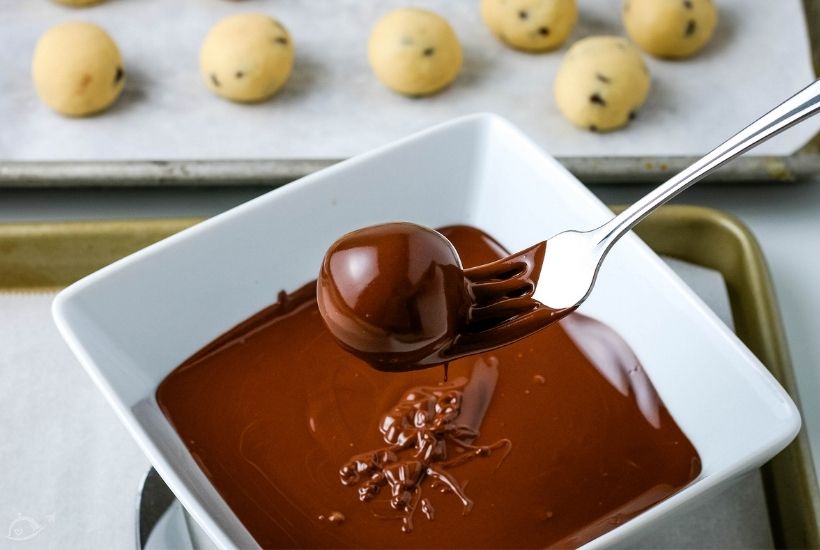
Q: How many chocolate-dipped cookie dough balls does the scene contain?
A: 1